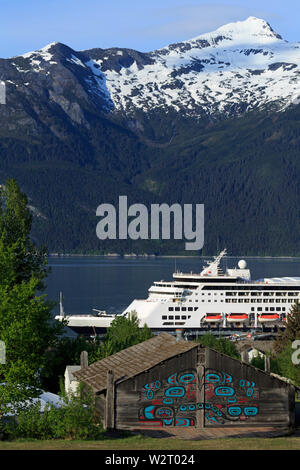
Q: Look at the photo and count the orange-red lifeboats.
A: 3